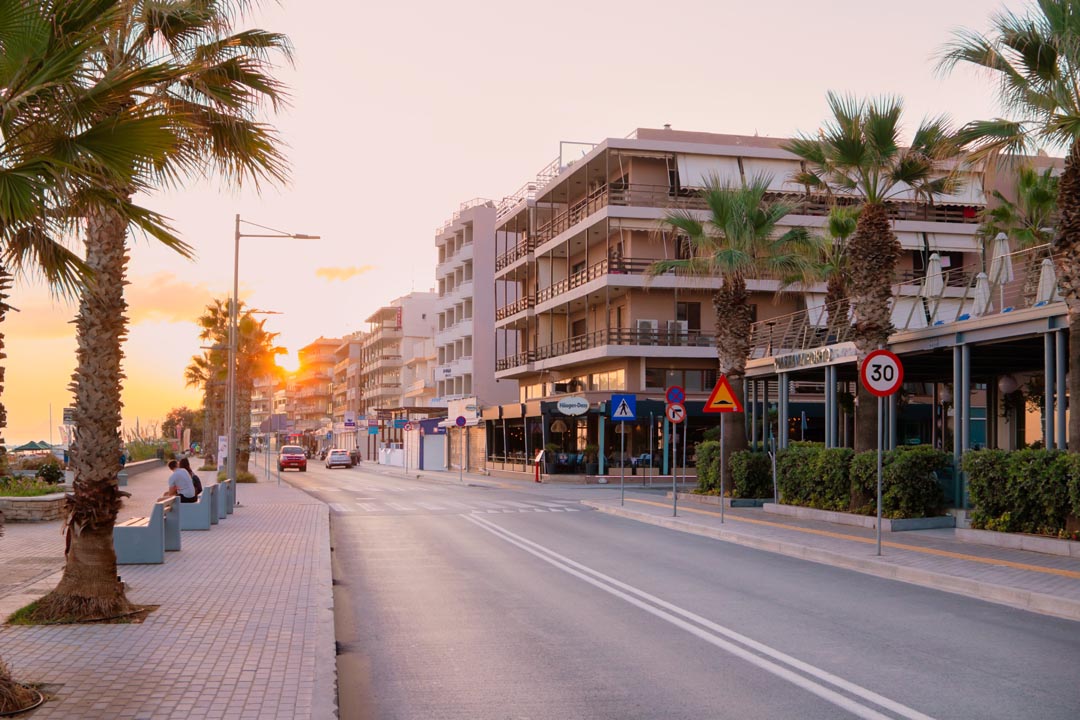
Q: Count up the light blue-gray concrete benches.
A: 3